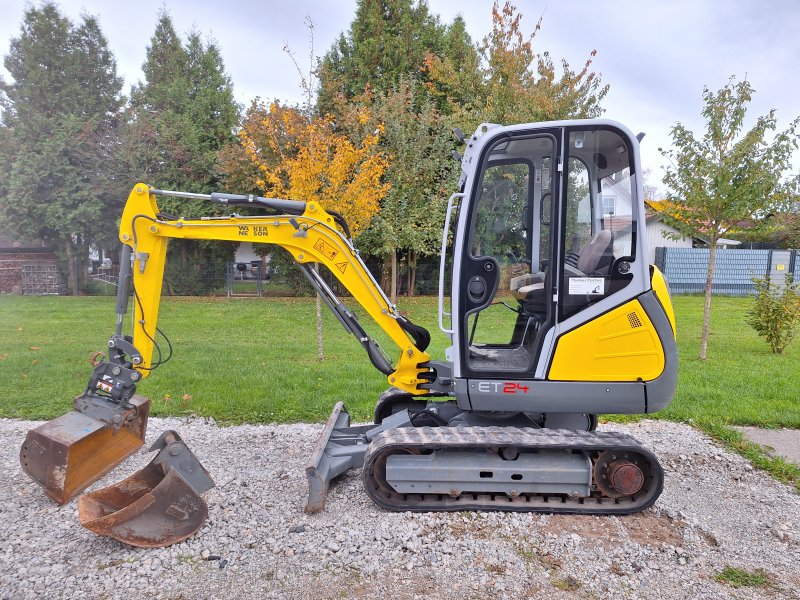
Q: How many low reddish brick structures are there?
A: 1